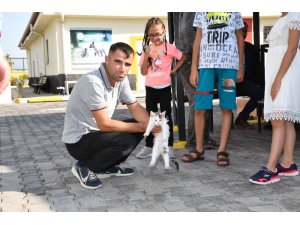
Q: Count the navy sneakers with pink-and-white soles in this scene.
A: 2